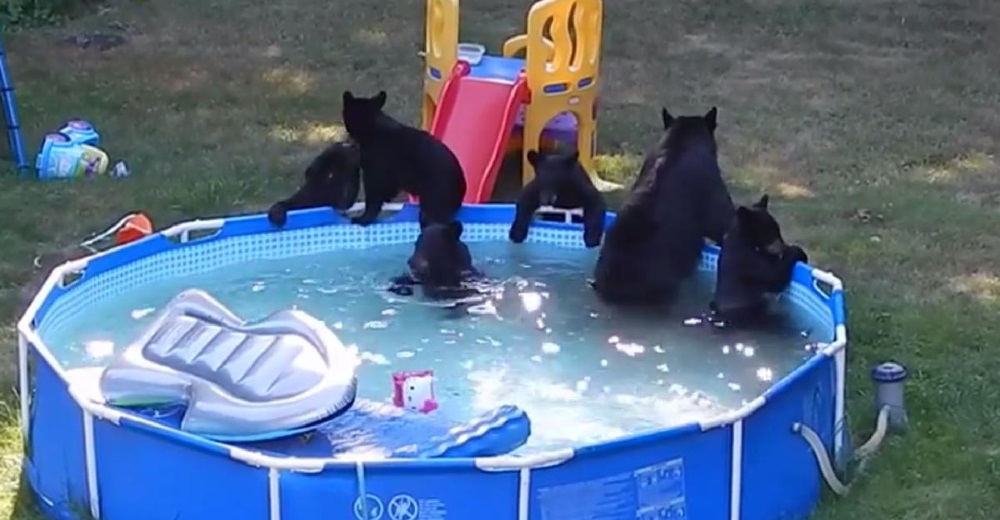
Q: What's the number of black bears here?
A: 6